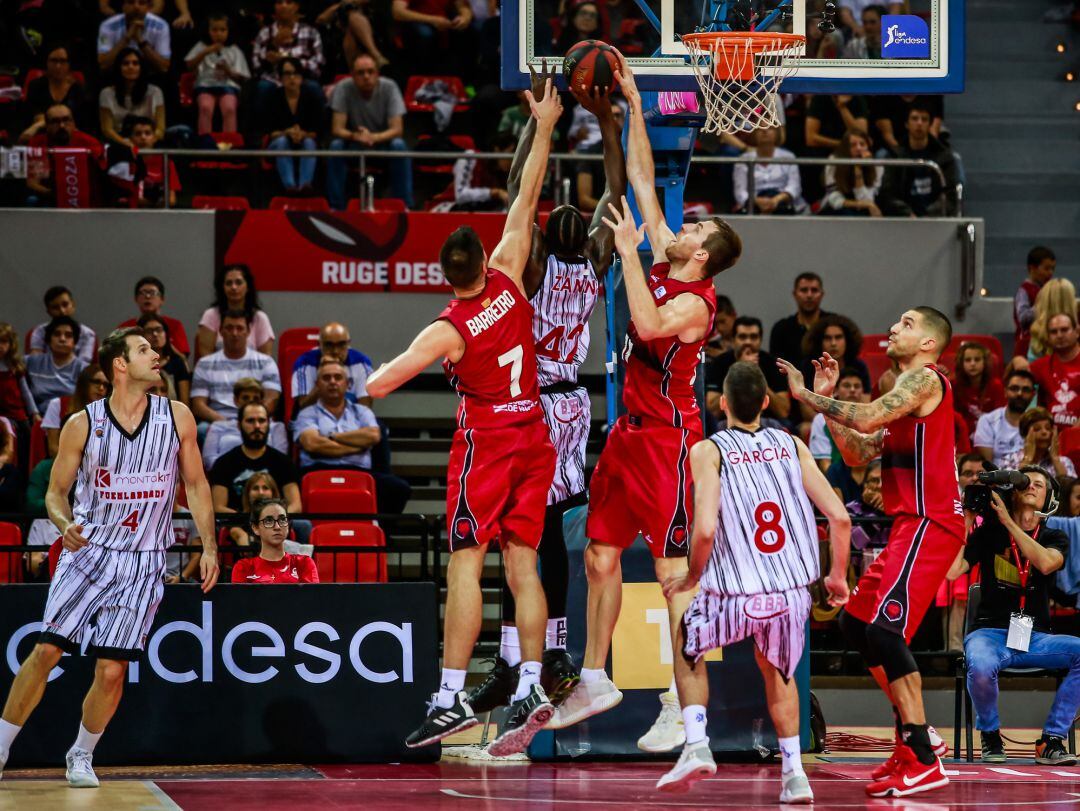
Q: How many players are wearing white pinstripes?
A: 3